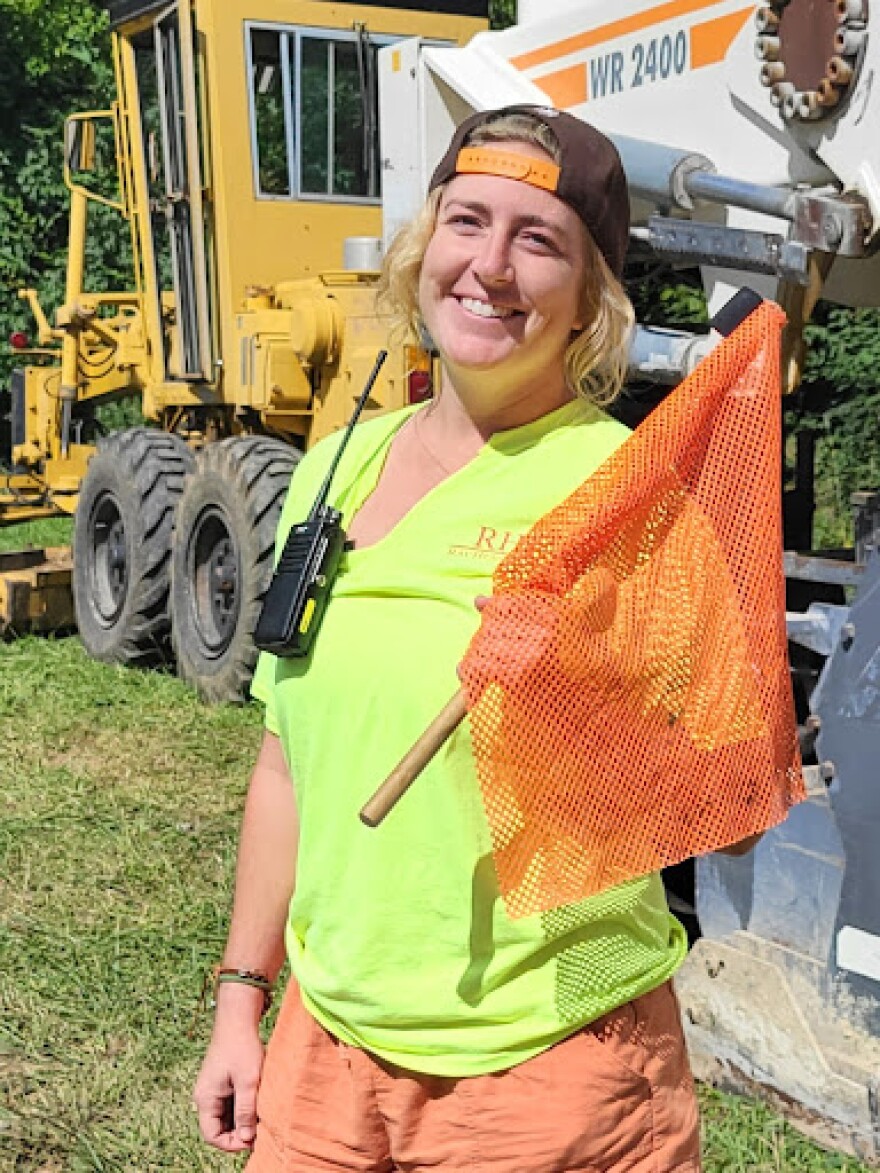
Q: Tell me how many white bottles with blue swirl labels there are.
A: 0